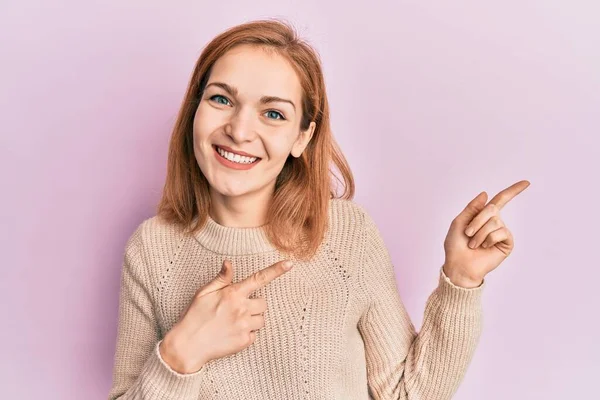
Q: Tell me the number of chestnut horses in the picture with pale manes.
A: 0